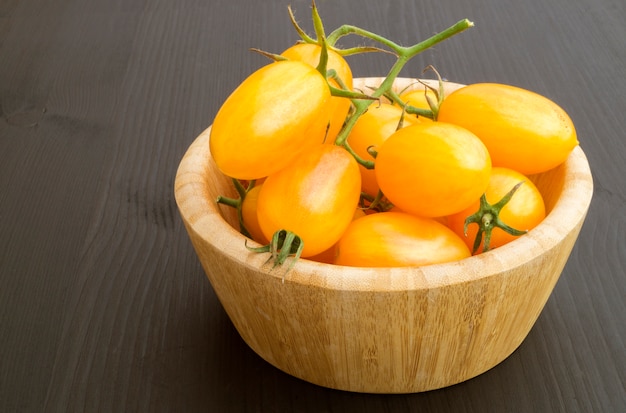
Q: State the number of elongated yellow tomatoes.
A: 10